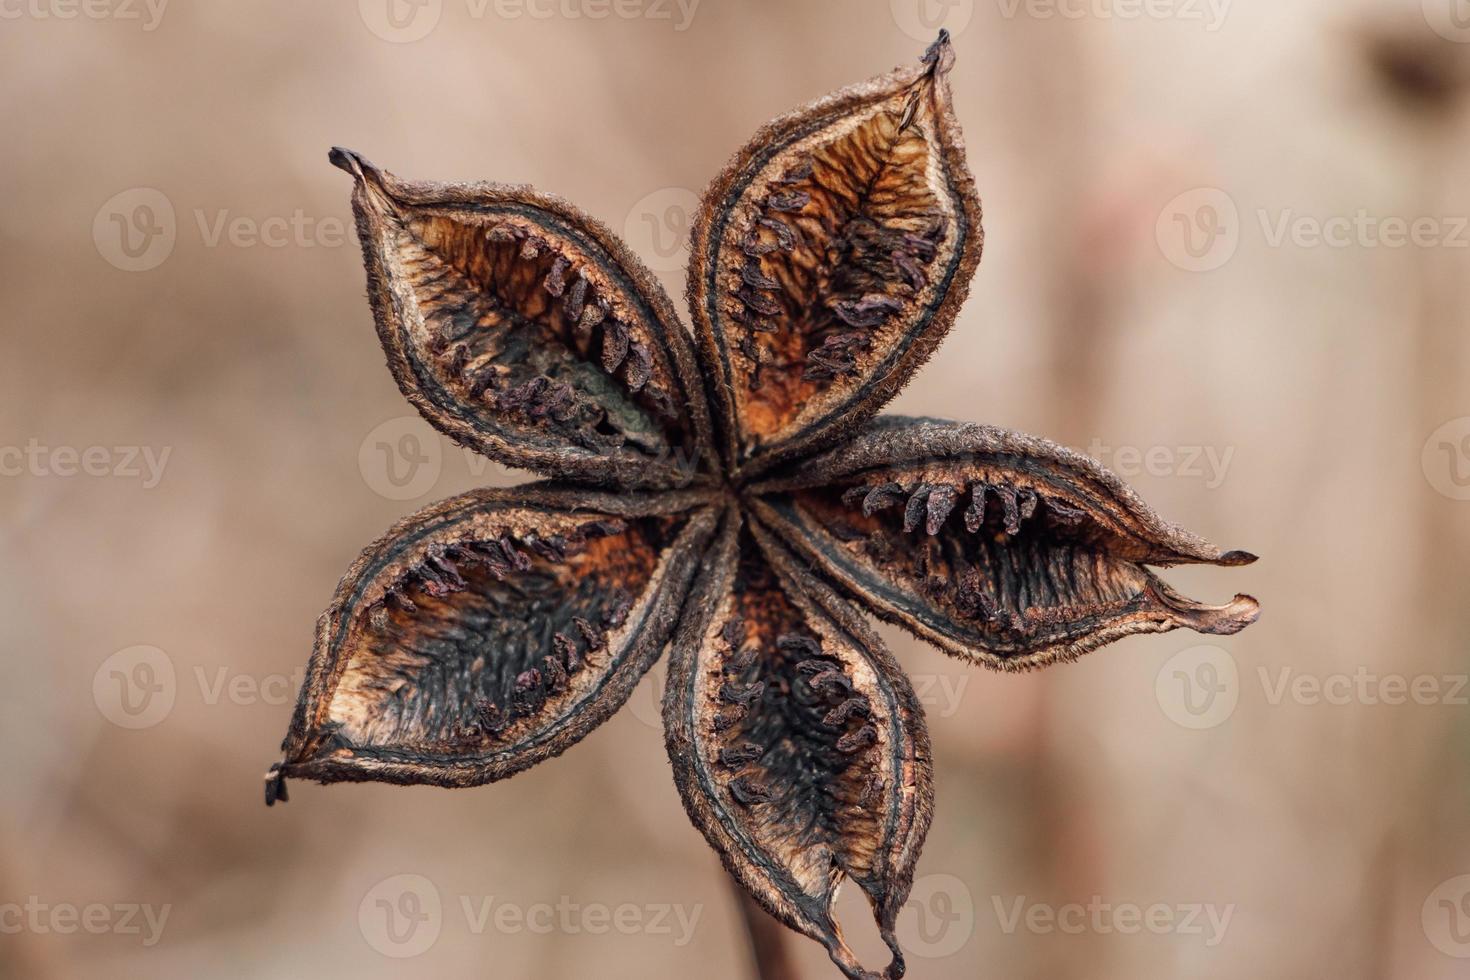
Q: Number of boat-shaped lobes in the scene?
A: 5